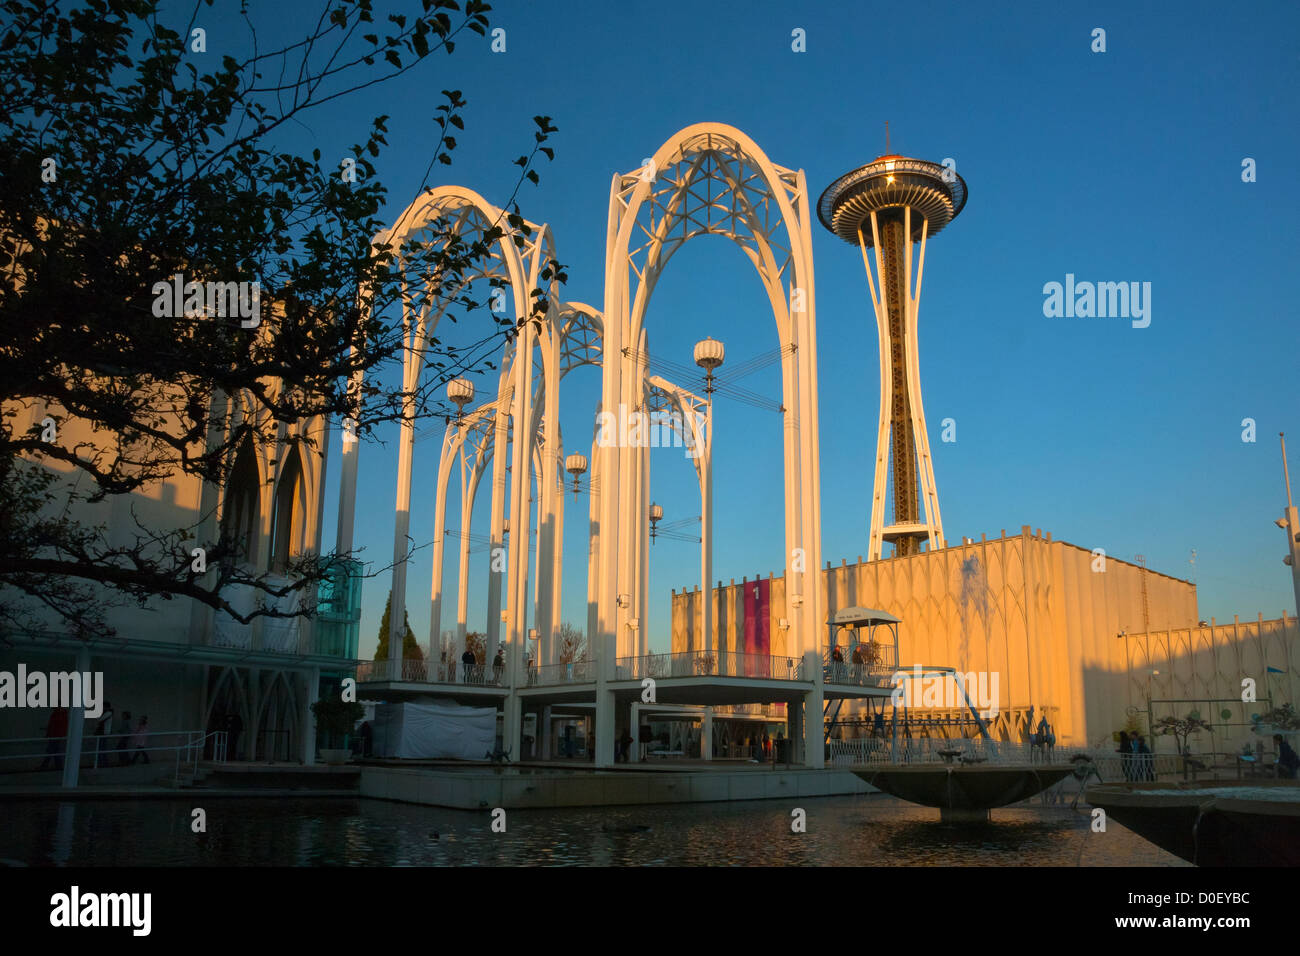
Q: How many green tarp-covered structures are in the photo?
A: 0